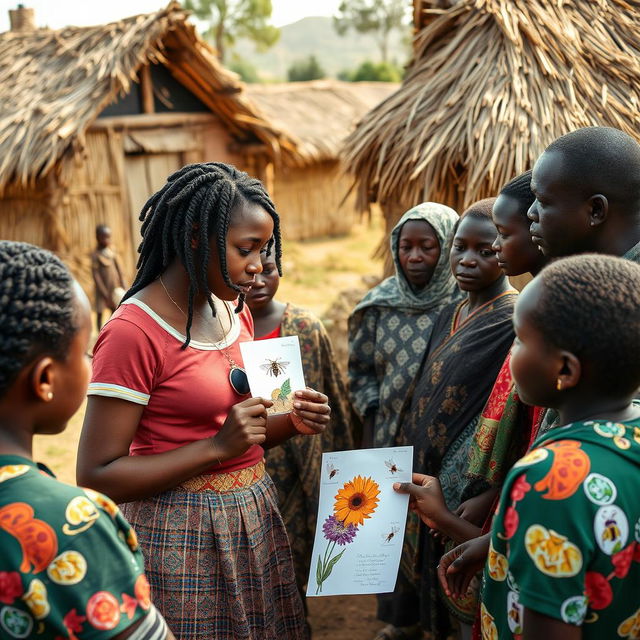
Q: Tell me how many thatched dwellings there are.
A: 3